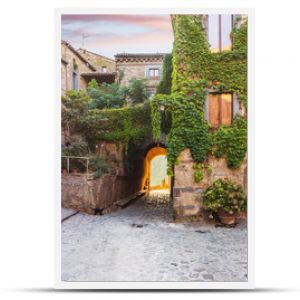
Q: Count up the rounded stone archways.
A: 1